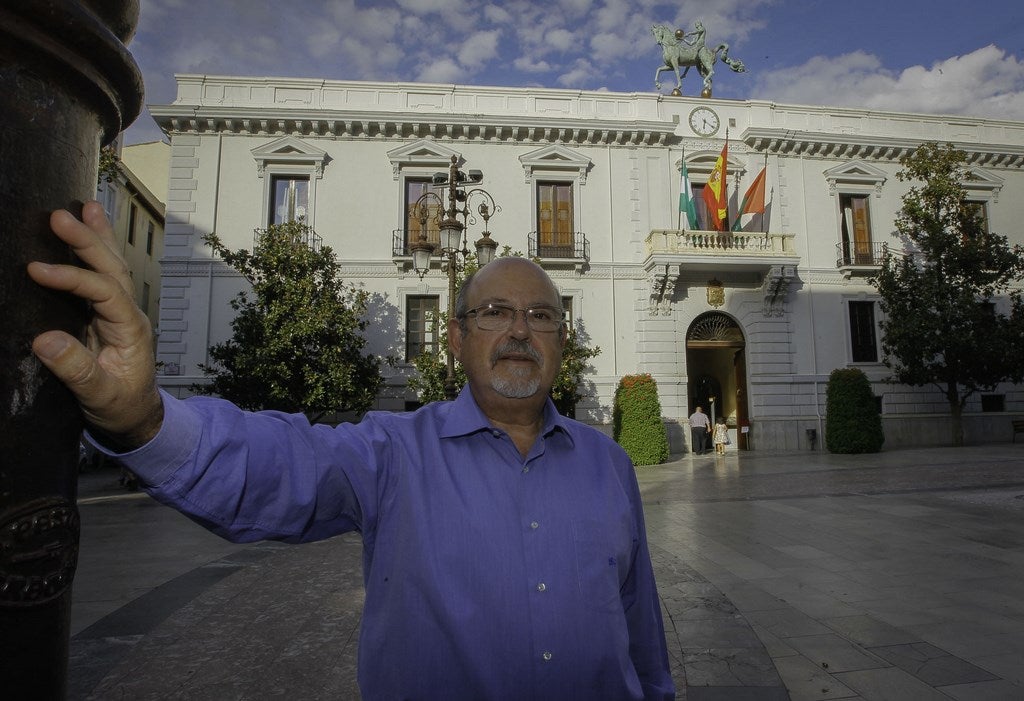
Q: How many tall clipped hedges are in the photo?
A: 2